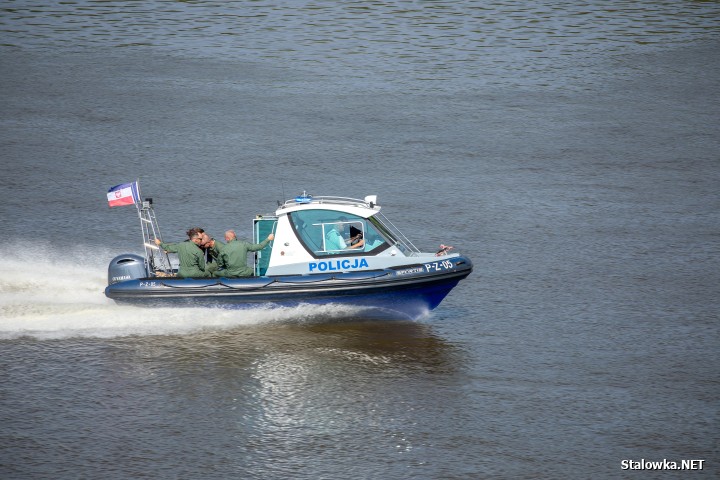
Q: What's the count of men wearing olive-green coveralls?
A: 3